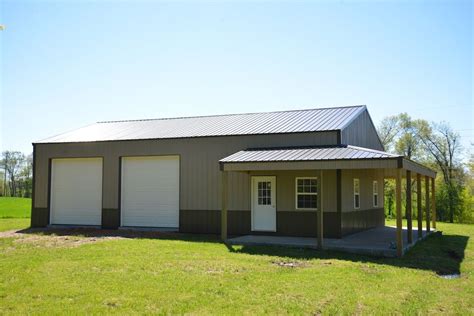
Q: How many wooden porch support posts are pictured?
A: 7